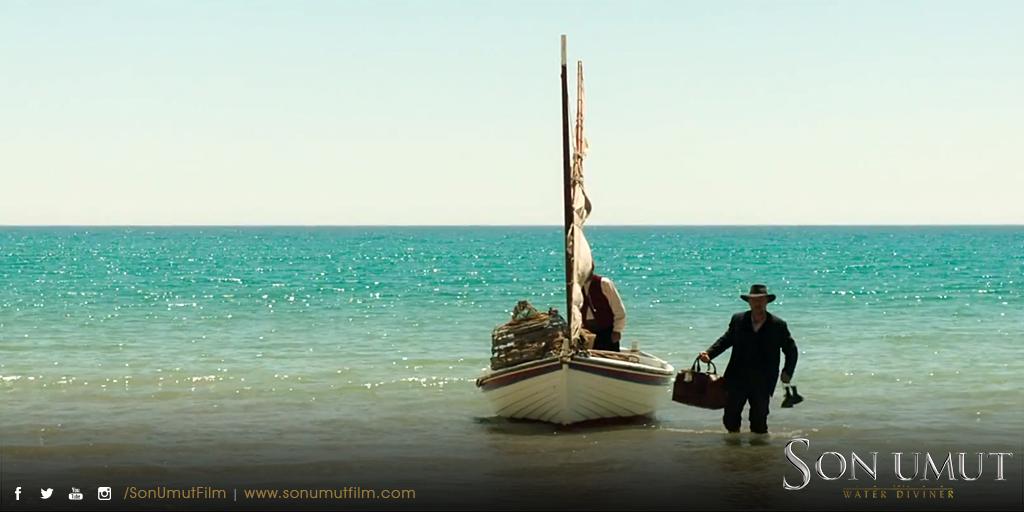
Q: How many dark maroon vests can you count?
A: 1